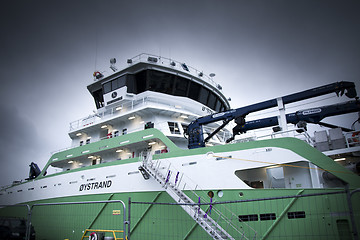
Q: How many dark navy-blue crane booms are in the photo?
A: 2